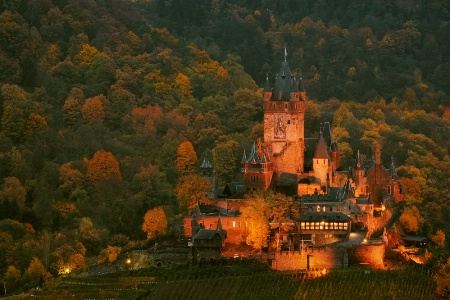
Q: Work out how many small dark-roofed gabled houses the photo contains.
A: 1